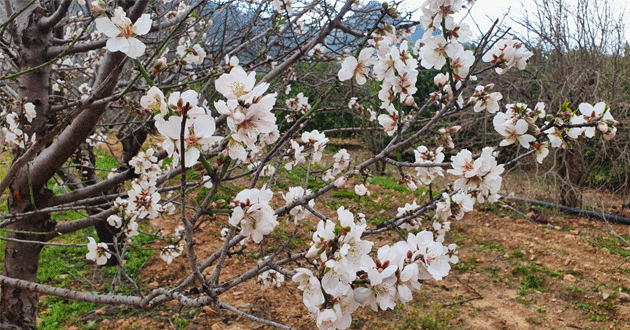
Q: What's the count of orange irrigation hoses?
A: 0